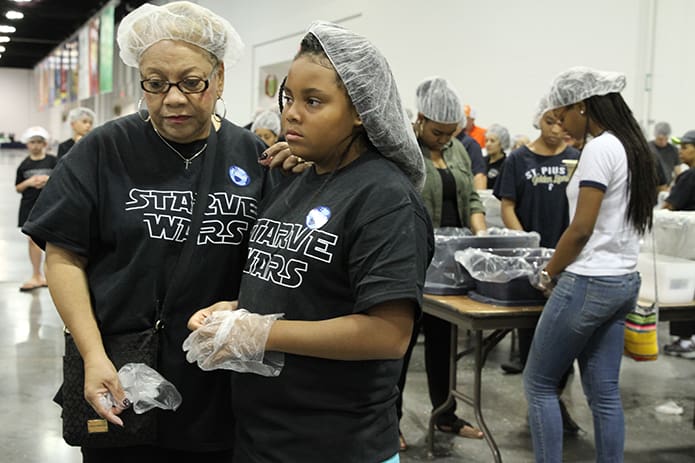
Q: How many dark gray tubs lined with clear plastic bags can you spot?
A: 2